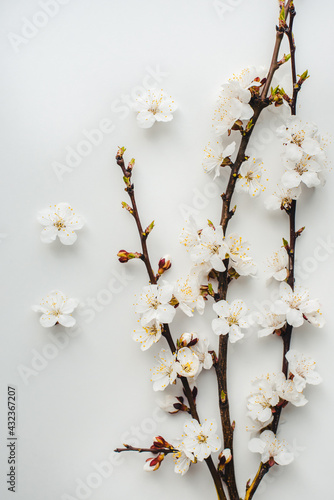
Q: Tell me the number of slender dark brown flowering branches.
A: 3